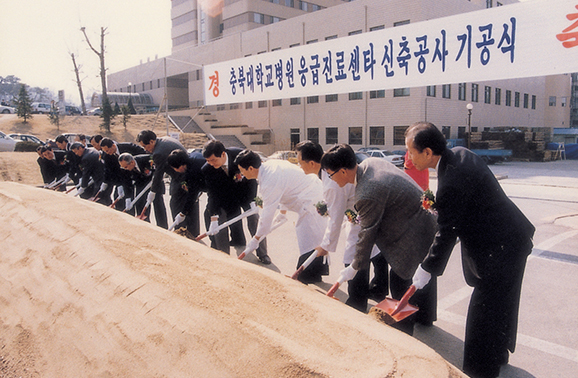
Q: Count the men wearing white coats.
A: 2